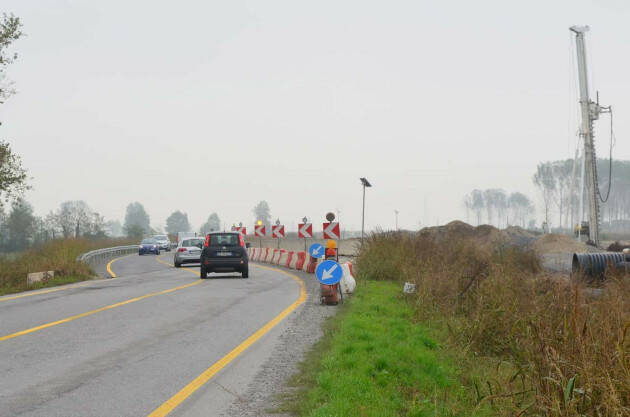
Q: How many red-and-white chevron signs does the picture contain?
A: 5